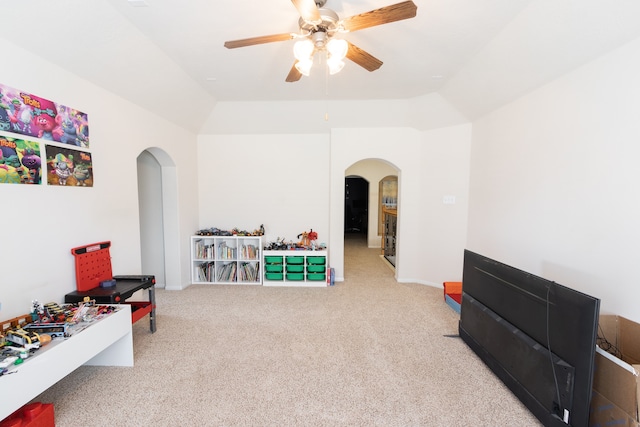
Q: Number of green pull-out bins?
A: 9